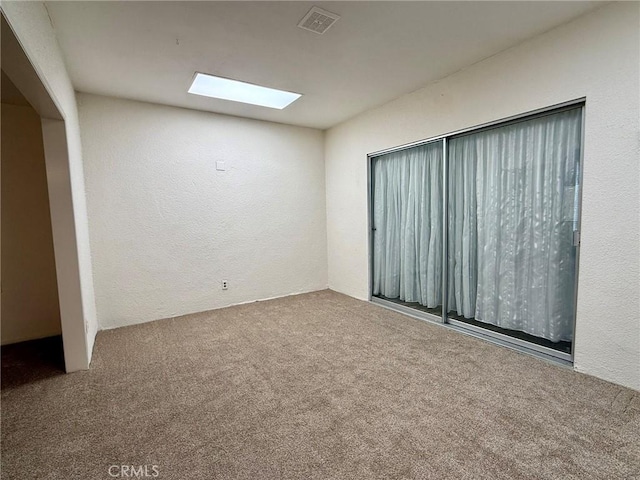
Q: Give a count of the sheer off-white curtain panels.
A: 2